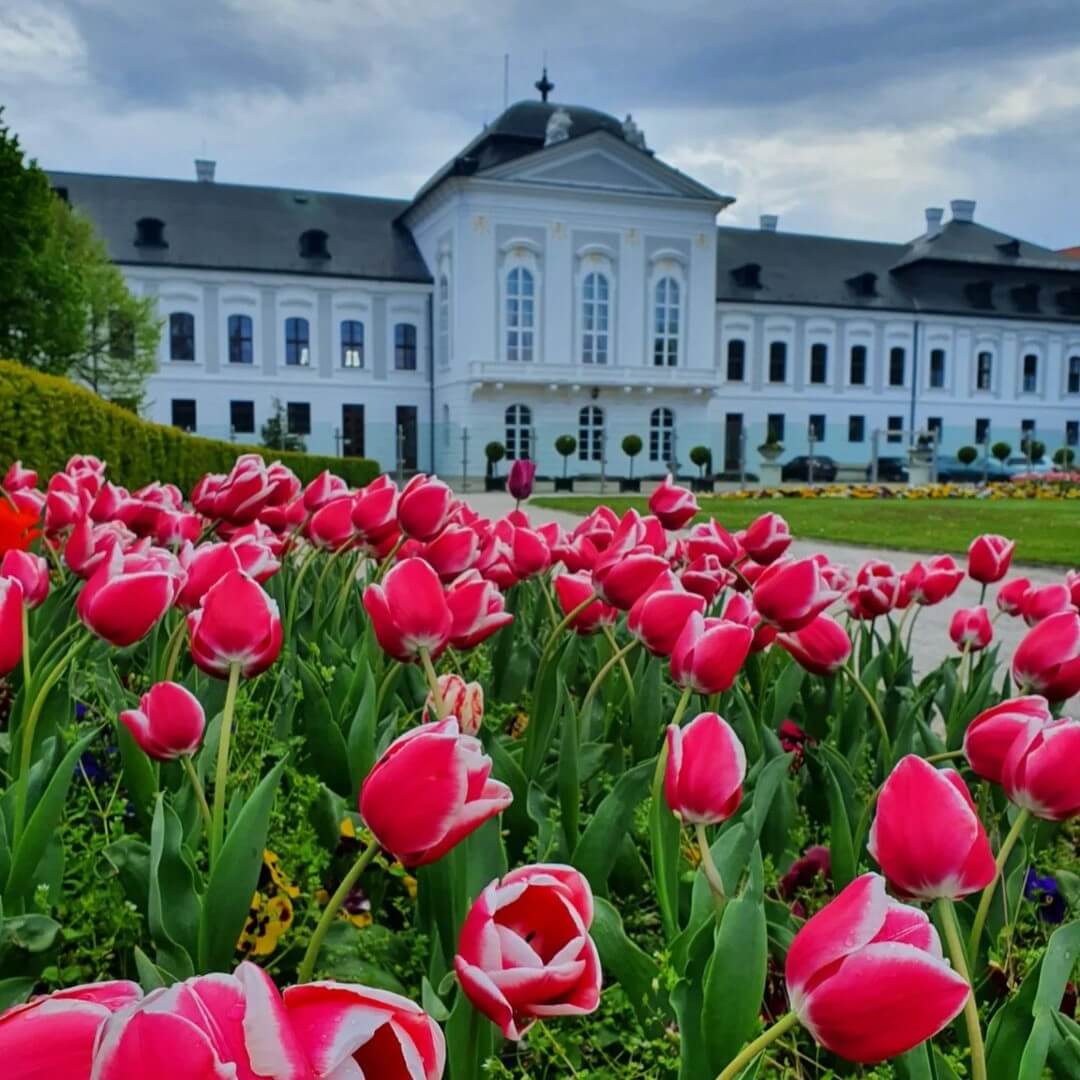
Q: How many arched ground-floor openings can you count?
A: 3